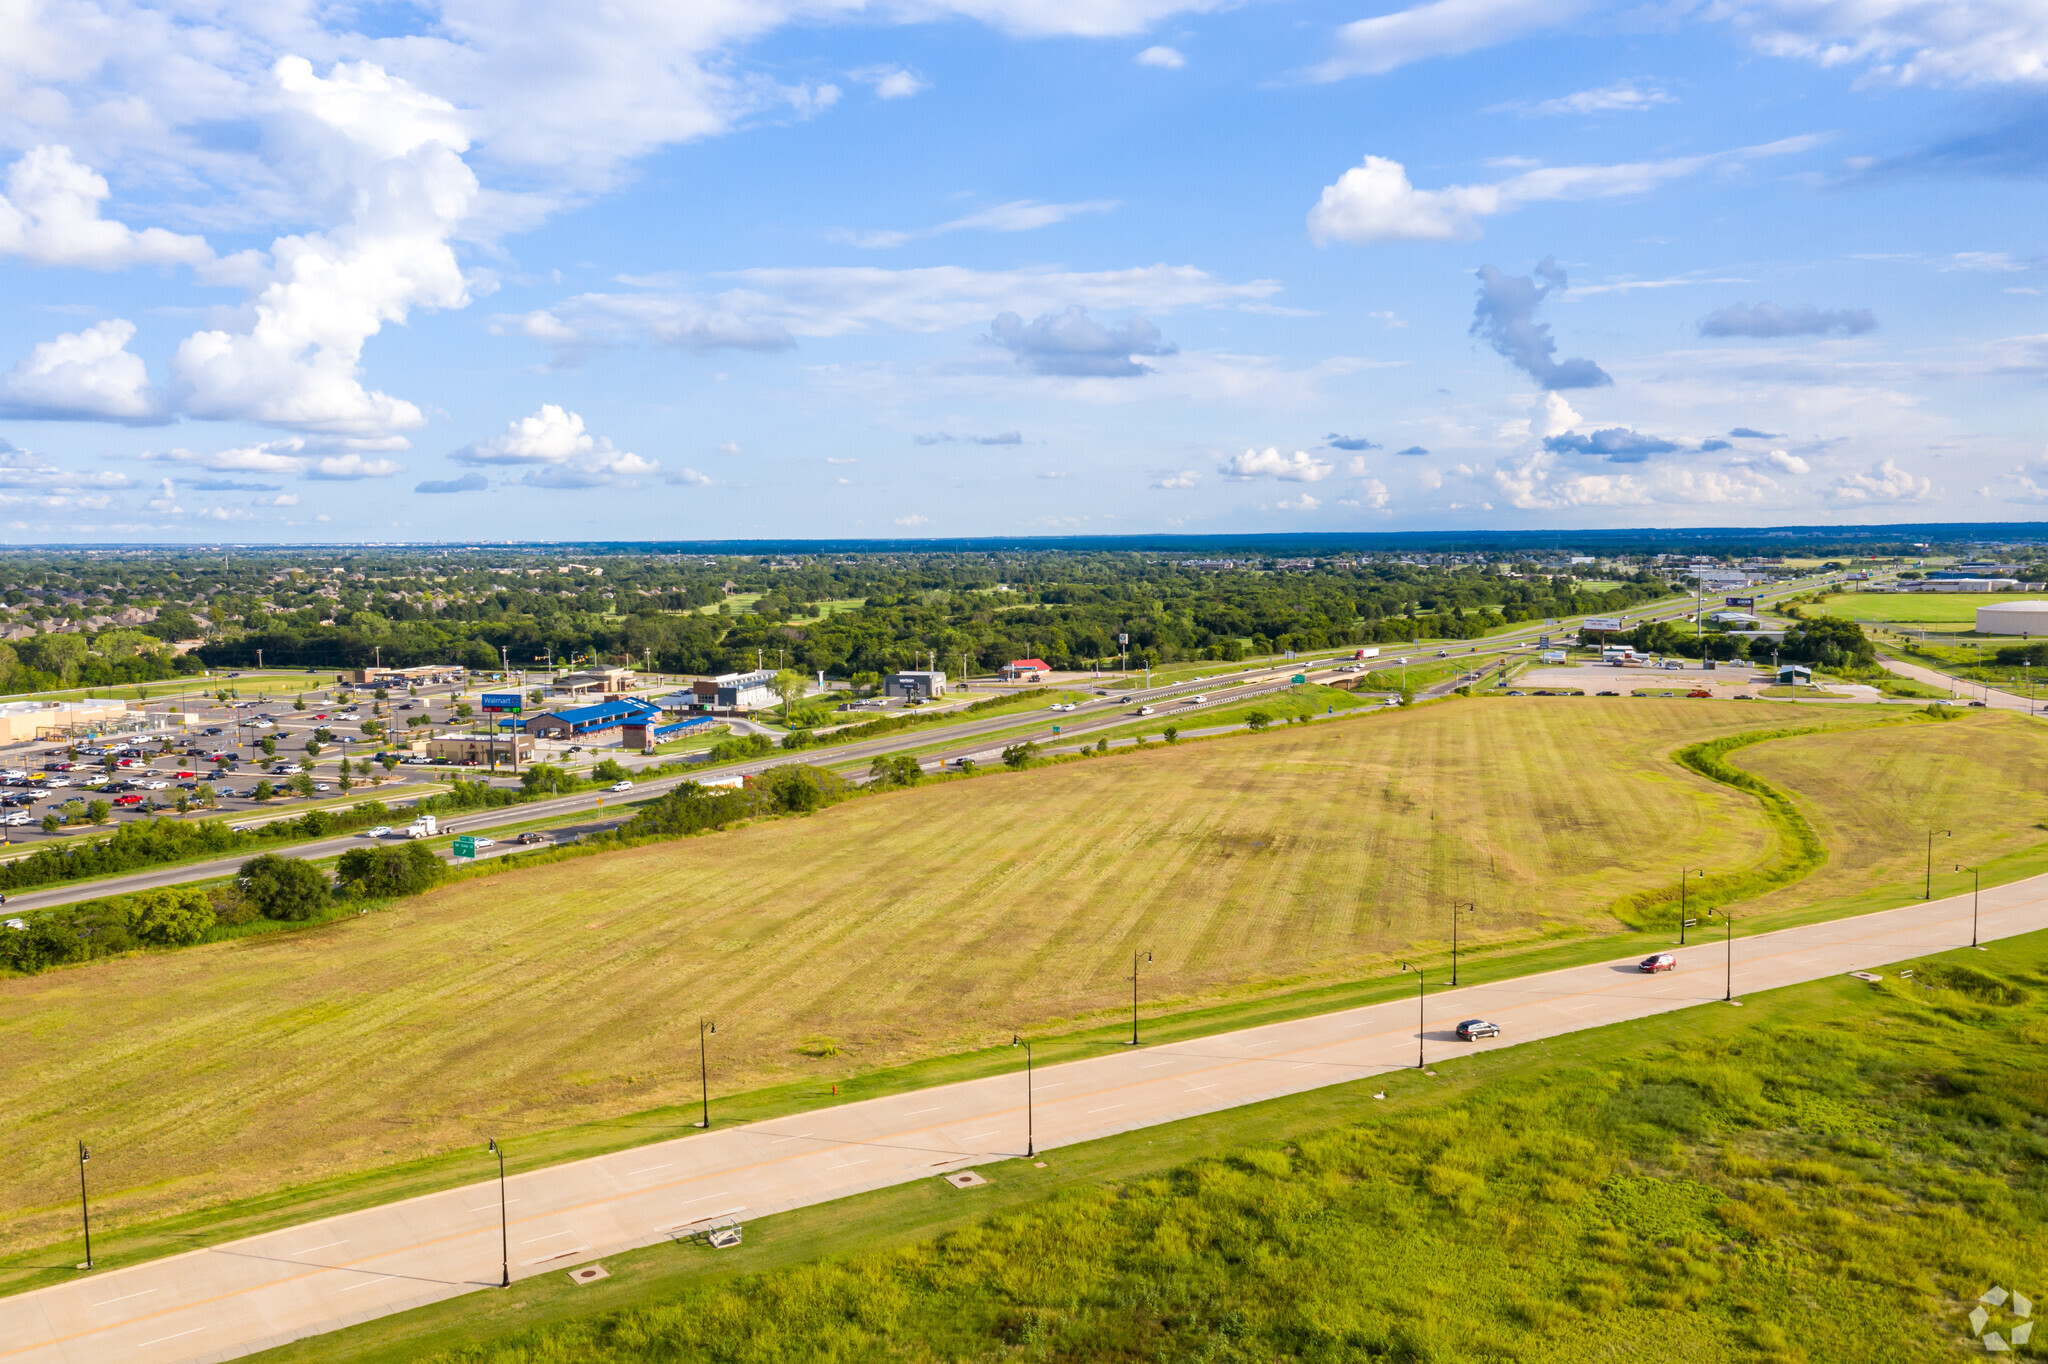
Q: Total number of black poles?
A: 11